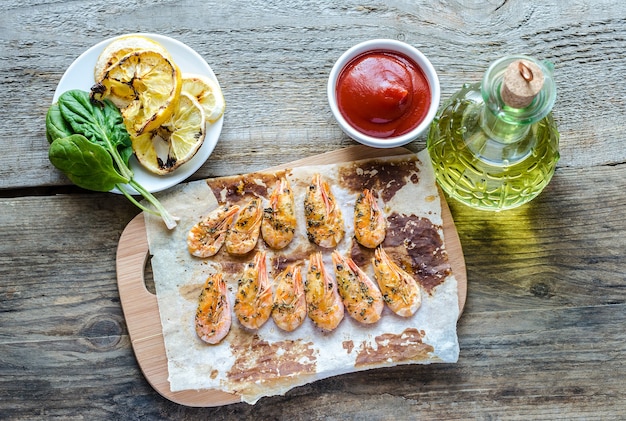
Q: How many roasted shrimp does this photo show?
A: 11